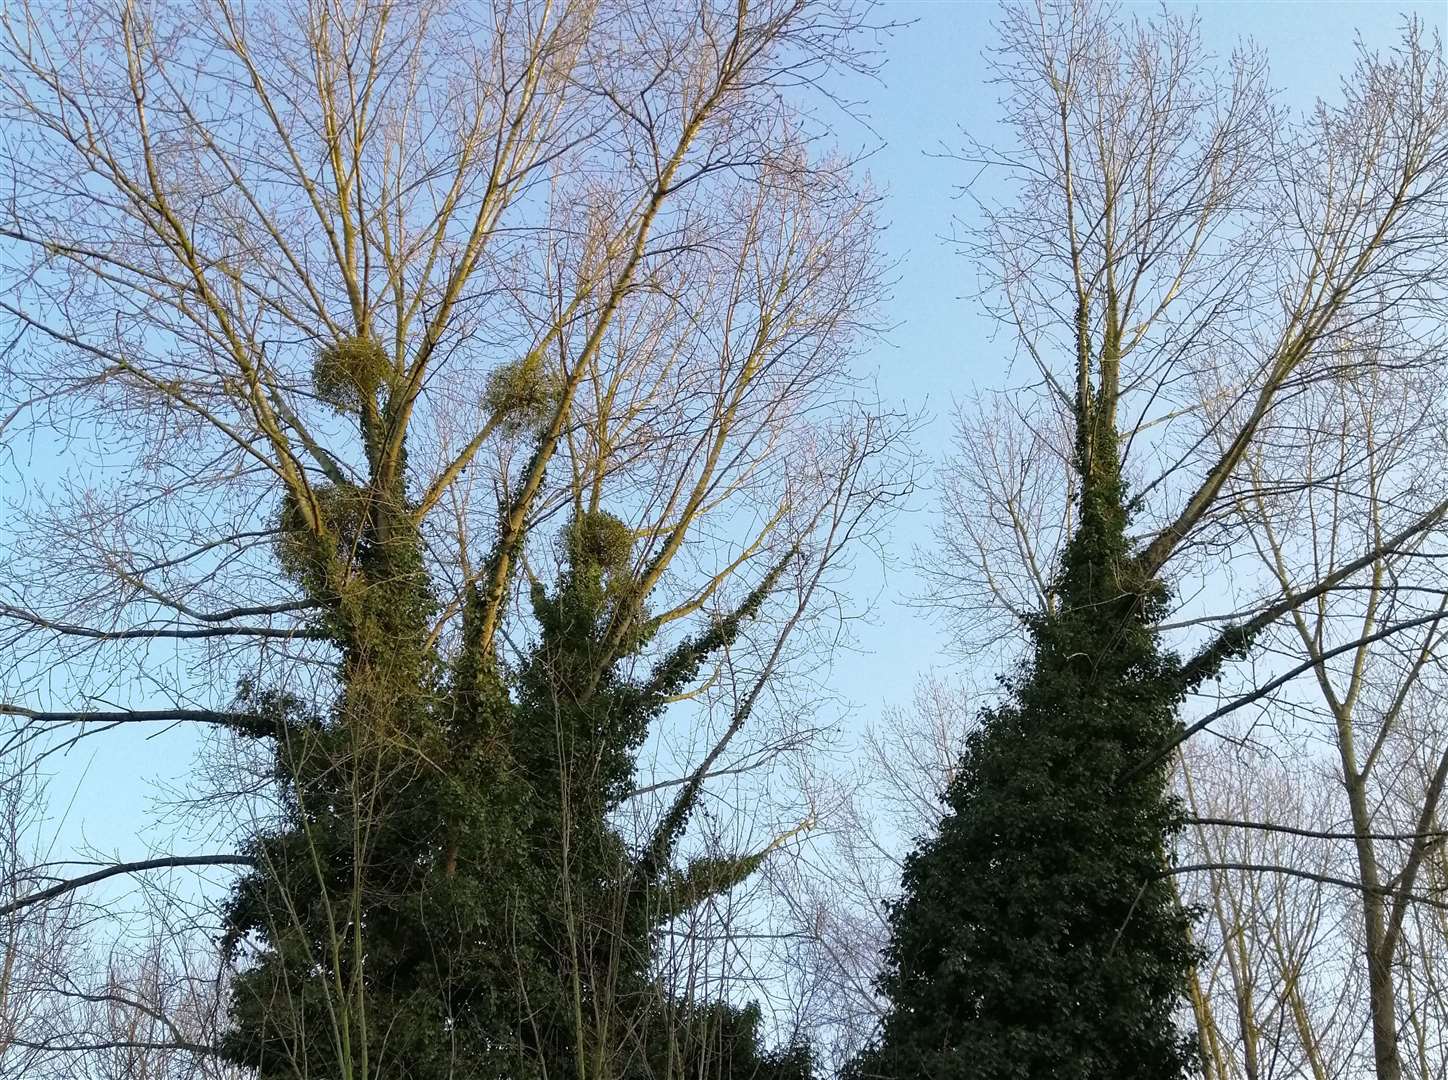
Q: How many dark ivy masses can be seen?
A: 2